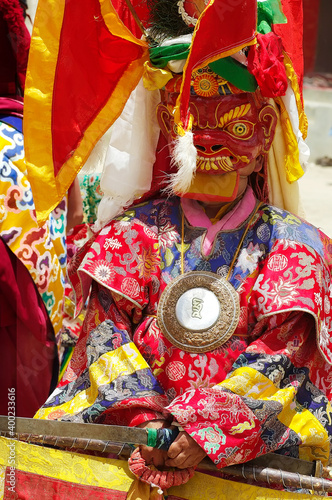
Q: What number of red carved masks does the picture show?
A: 1